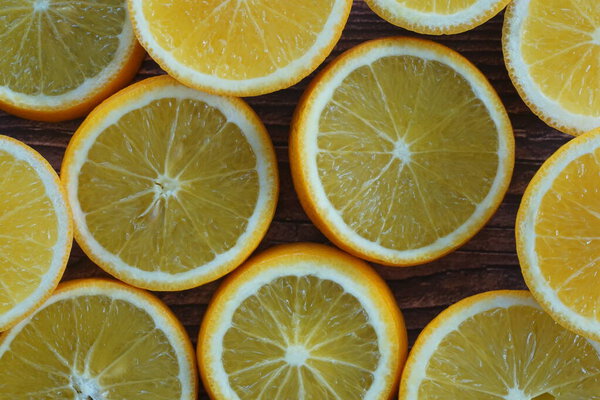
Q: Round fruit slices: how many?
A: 11